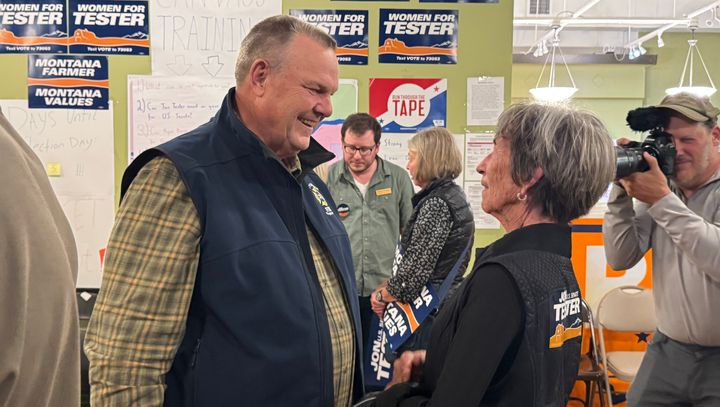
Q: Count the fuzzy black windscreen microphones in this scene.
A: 1